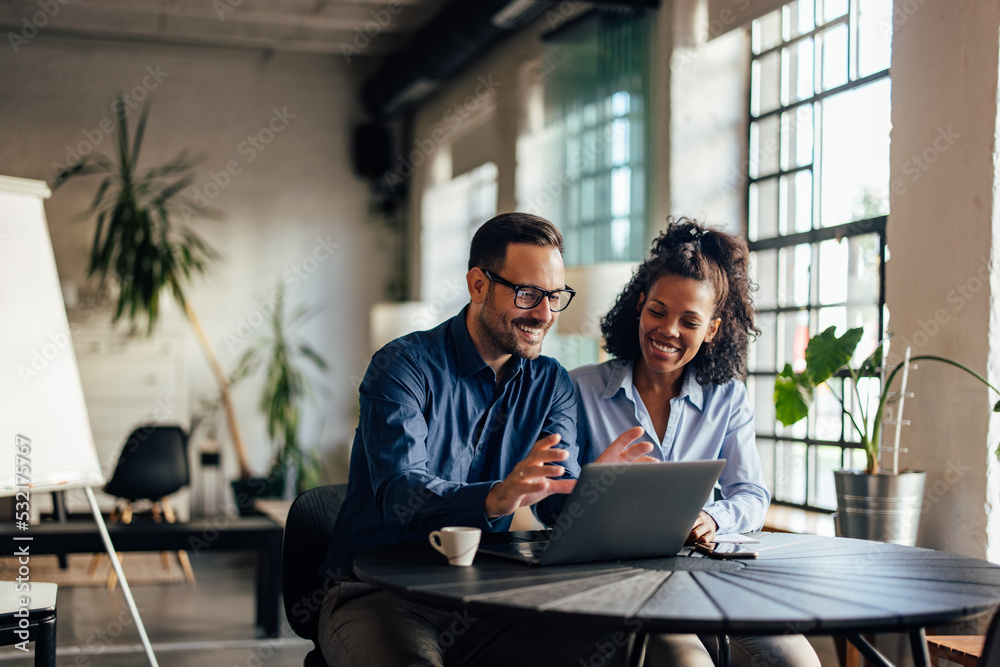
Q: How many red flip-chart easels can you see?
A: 0